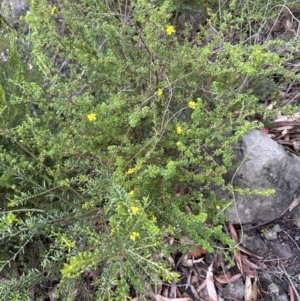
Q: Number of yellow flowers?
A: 12